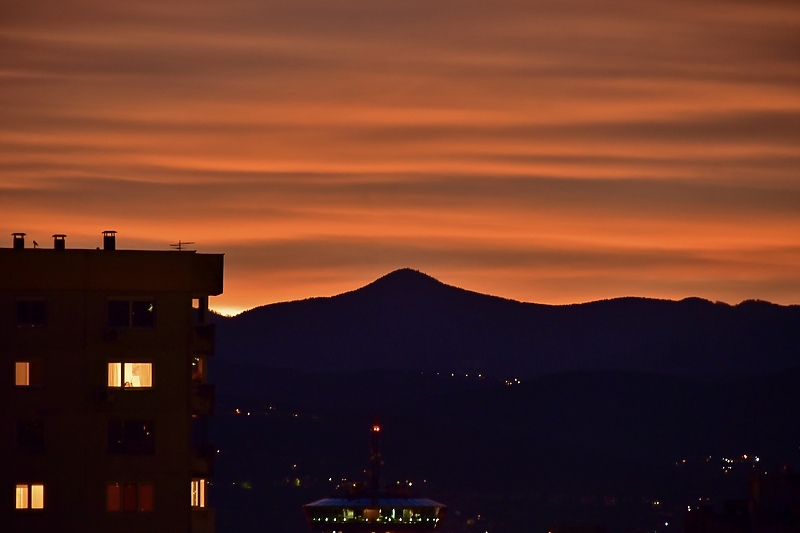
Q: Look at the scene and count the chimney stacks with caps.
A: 3